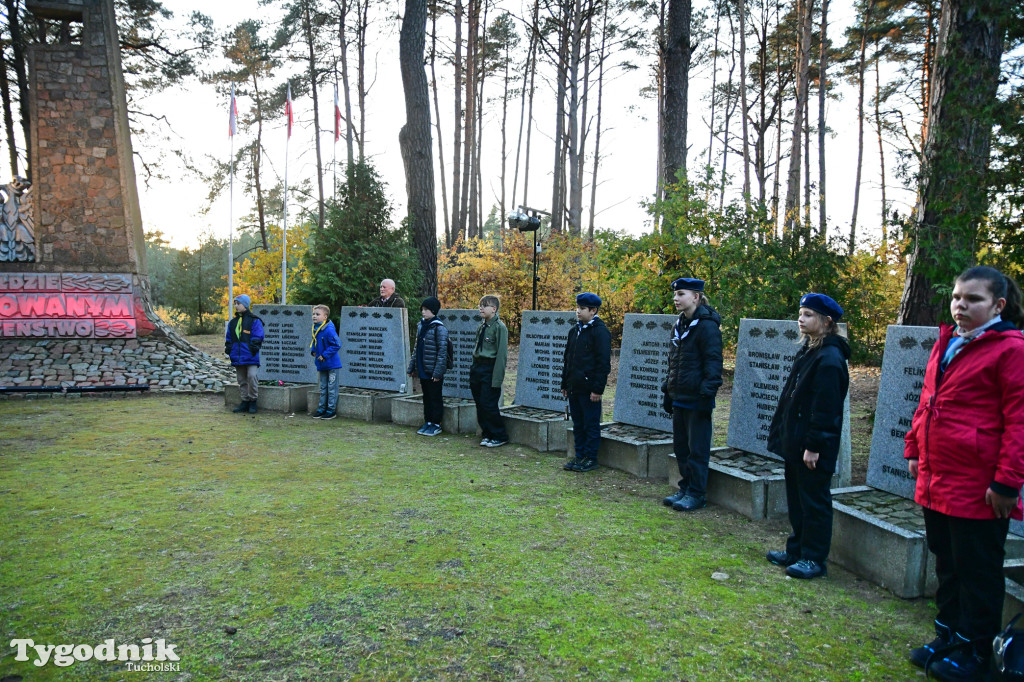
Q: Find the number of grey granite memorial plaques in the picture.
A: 7